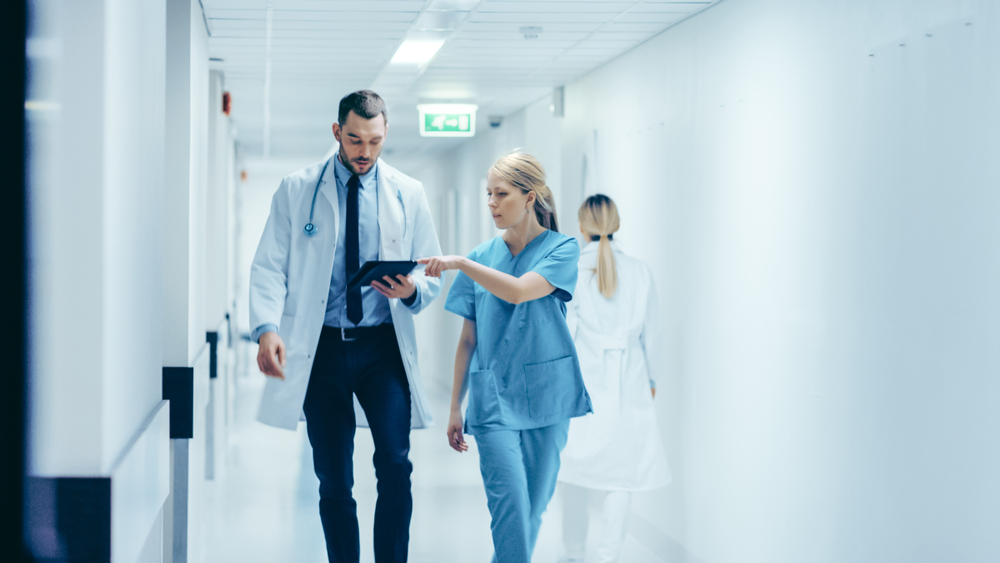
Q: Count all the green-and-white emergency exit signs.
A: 1